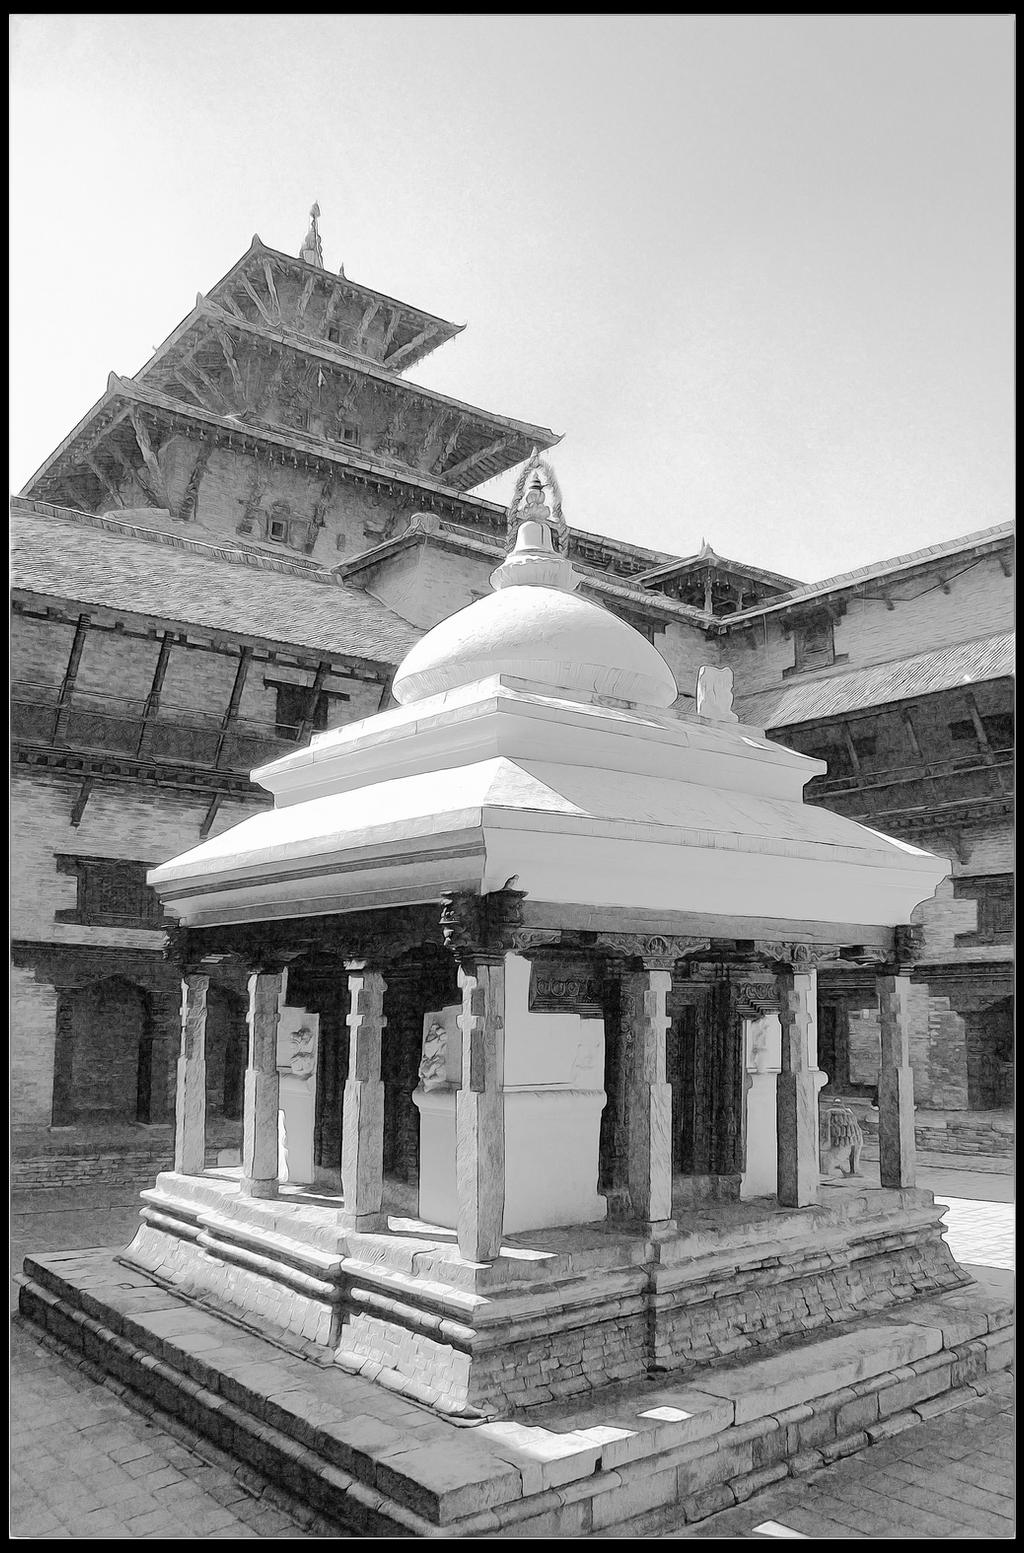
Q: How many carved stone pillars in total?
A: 7